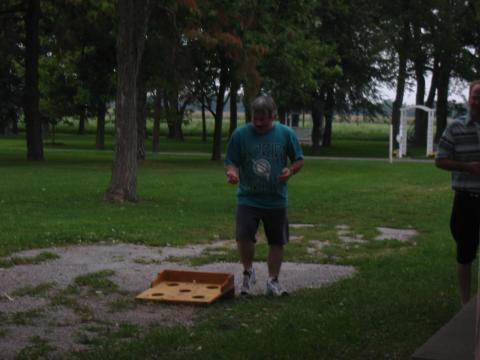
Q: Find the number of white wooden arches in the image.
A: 1